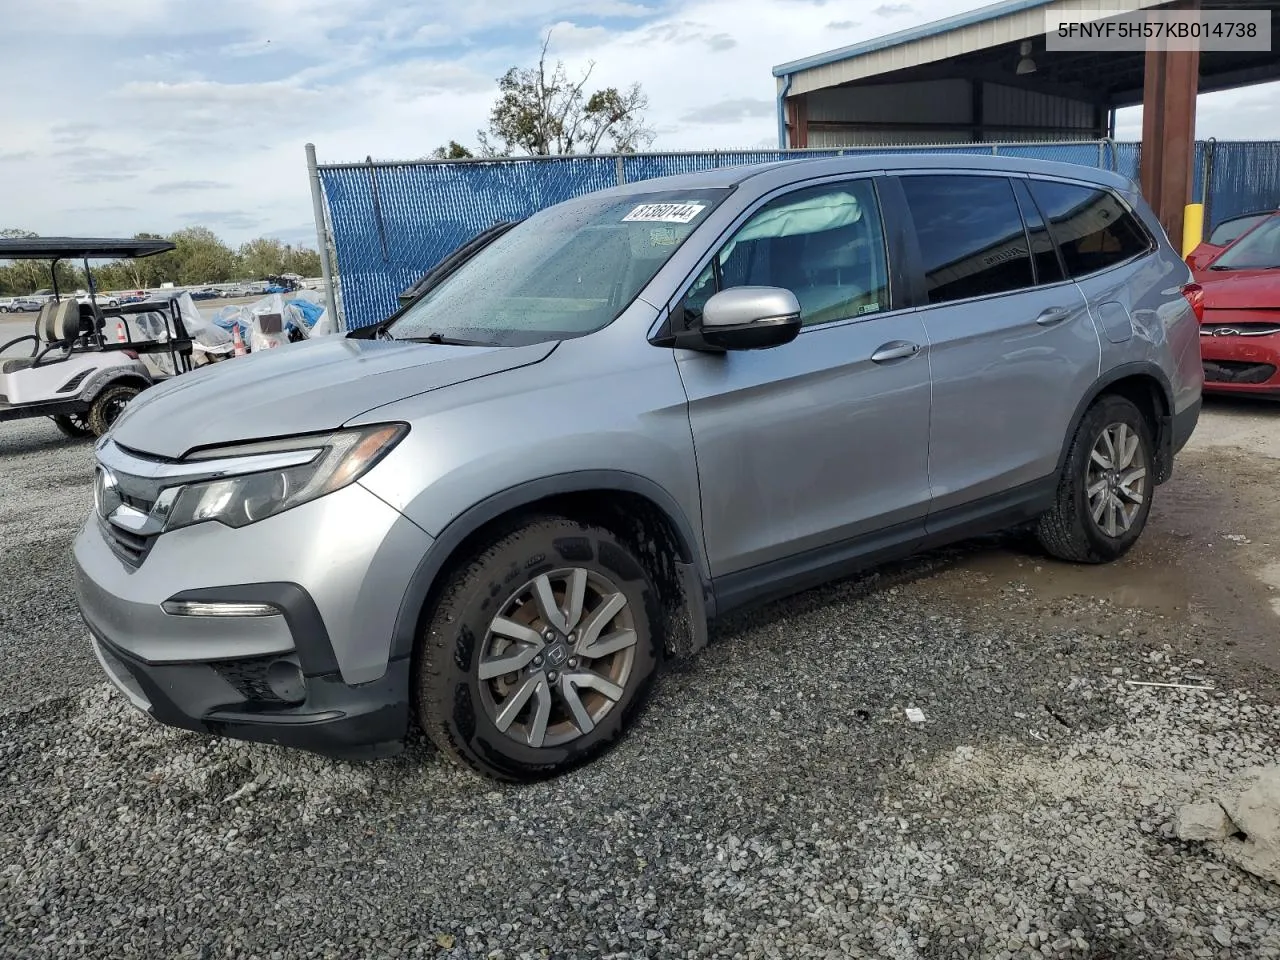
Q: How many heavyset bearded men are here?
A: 0